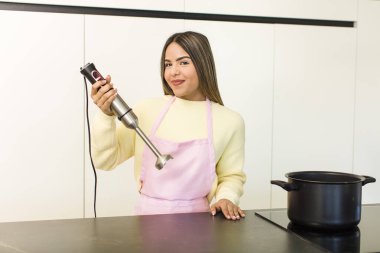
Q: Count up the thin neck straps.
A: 2